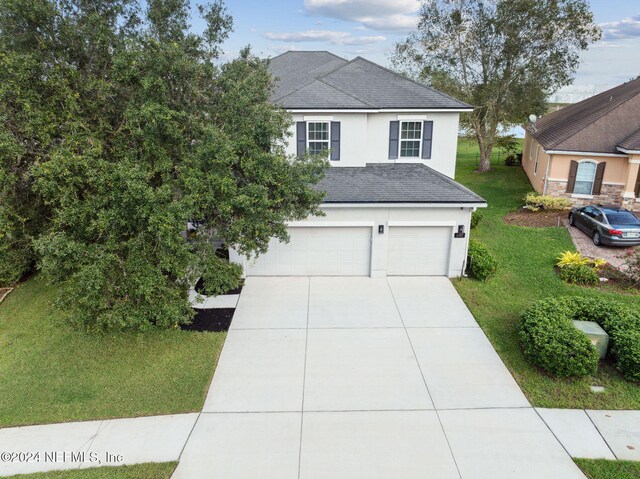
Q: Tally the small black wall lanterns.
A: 2